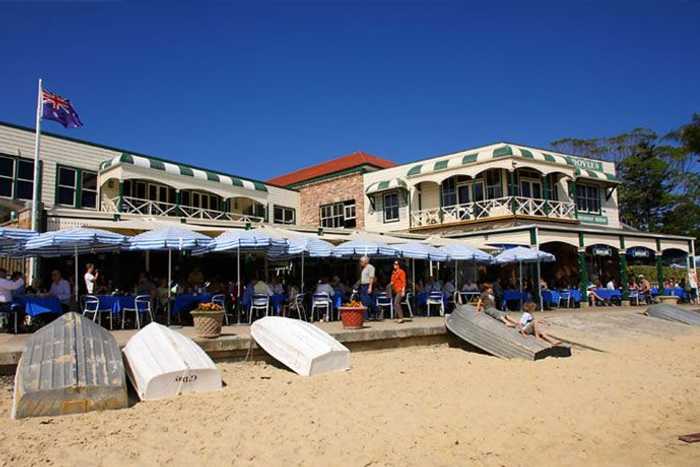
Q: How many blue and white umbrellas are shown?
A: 9